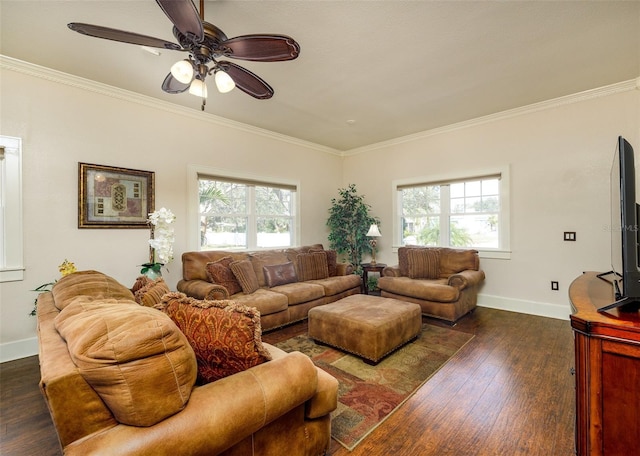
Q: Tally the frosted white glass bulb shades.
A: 3